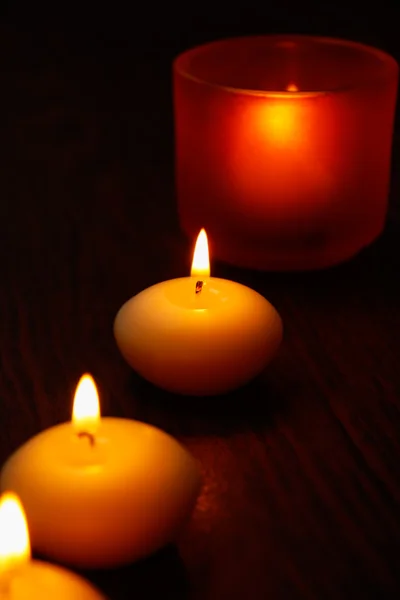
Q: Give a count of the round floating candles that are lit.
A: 3